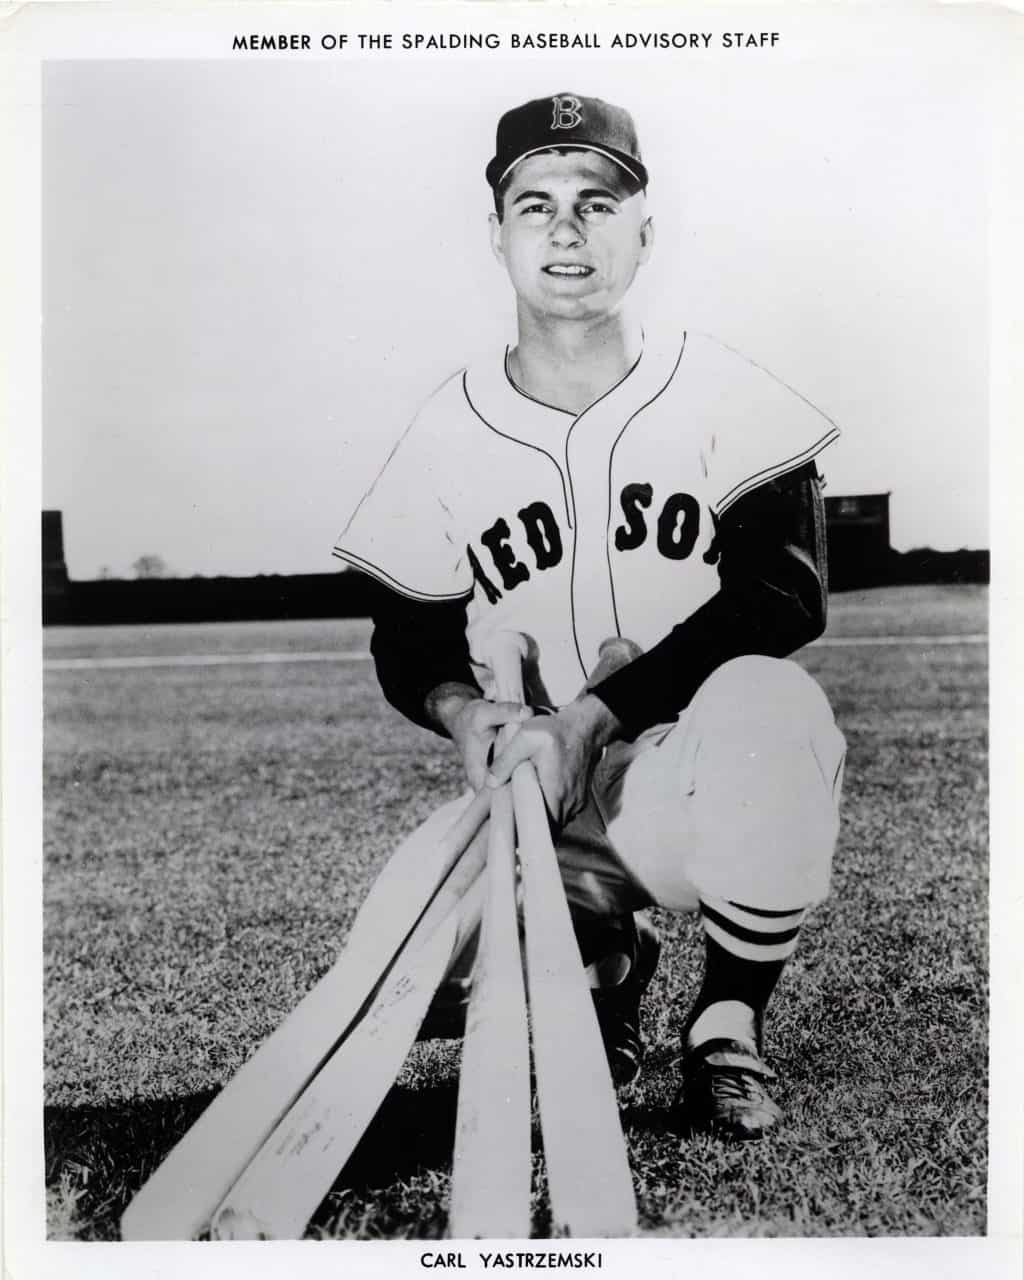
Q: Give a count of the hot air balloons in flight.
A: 0